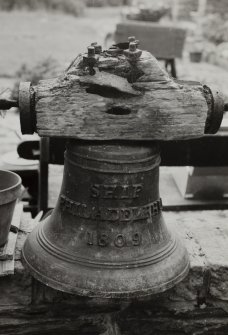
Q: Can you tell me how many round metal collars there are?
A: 2